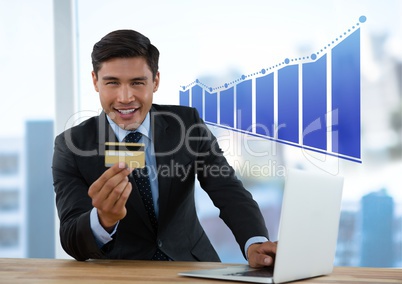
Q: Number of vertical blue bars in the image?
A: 9